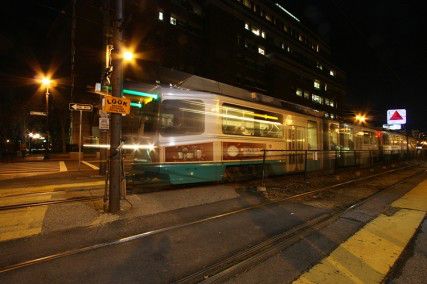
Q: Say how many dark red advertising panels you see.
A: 2